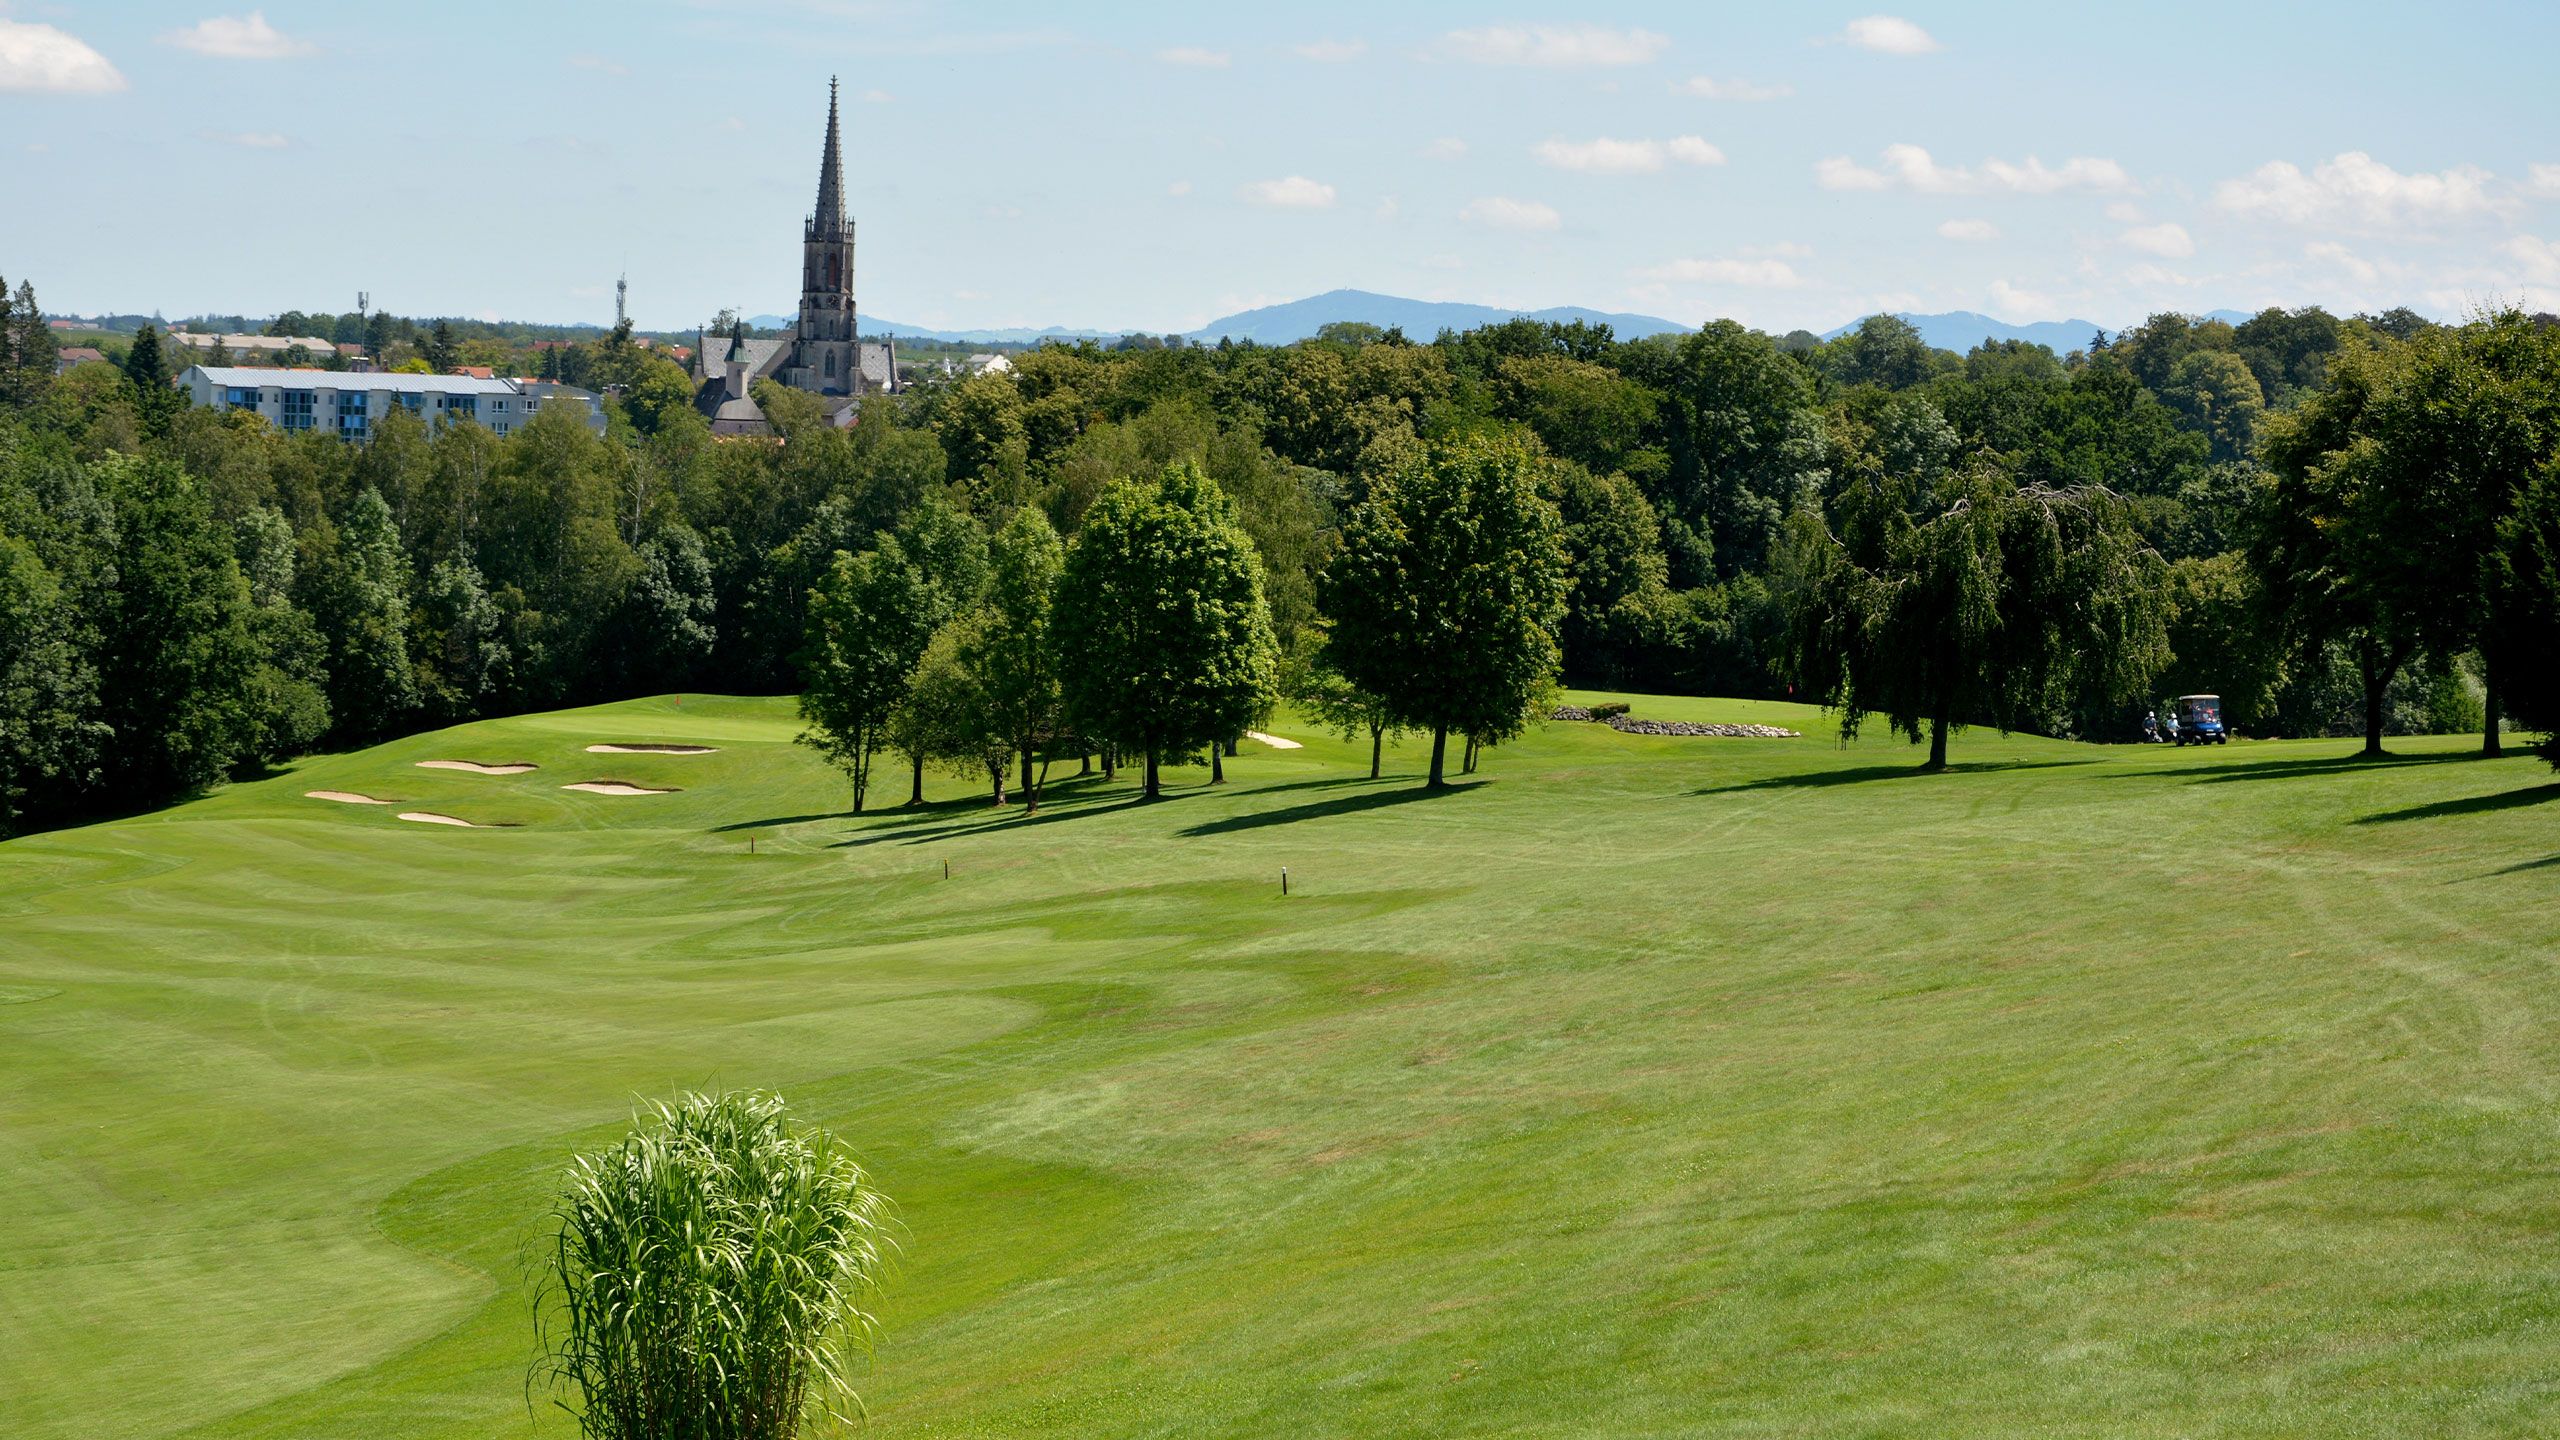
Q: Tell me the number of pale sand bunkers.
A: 6